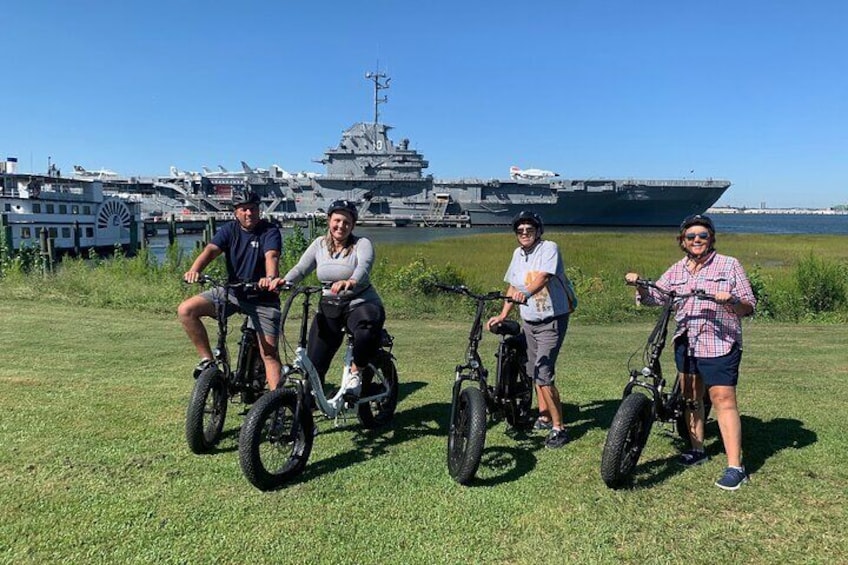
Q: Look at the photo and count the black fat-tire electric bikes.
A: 3